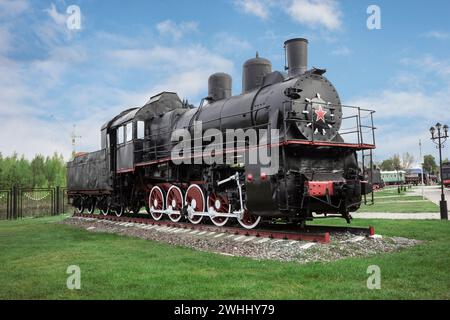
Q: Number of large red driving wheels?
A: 5